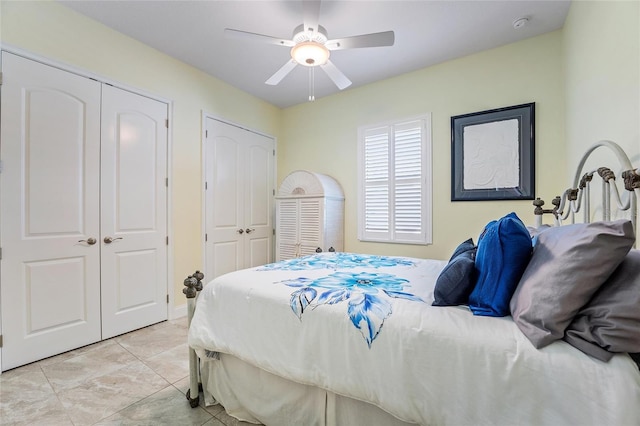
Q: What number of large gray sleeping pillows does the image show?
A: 2